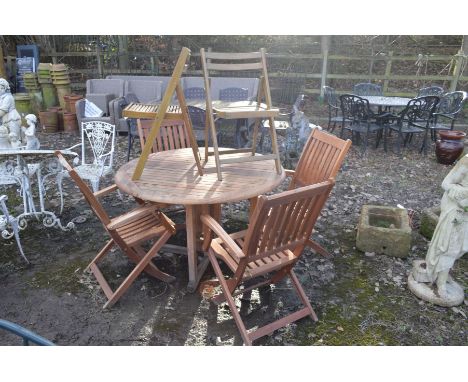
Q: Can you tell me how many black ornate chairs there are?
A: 6